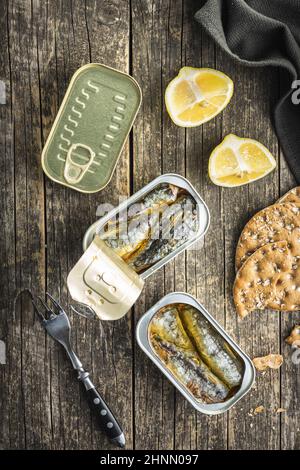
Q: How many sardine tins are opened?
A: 2